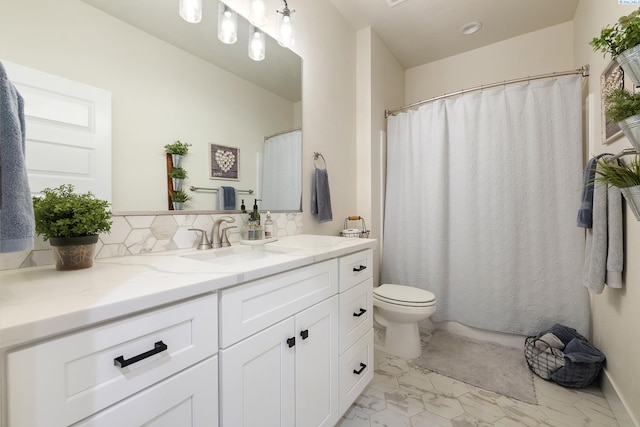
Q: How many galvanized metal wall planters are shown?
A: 3